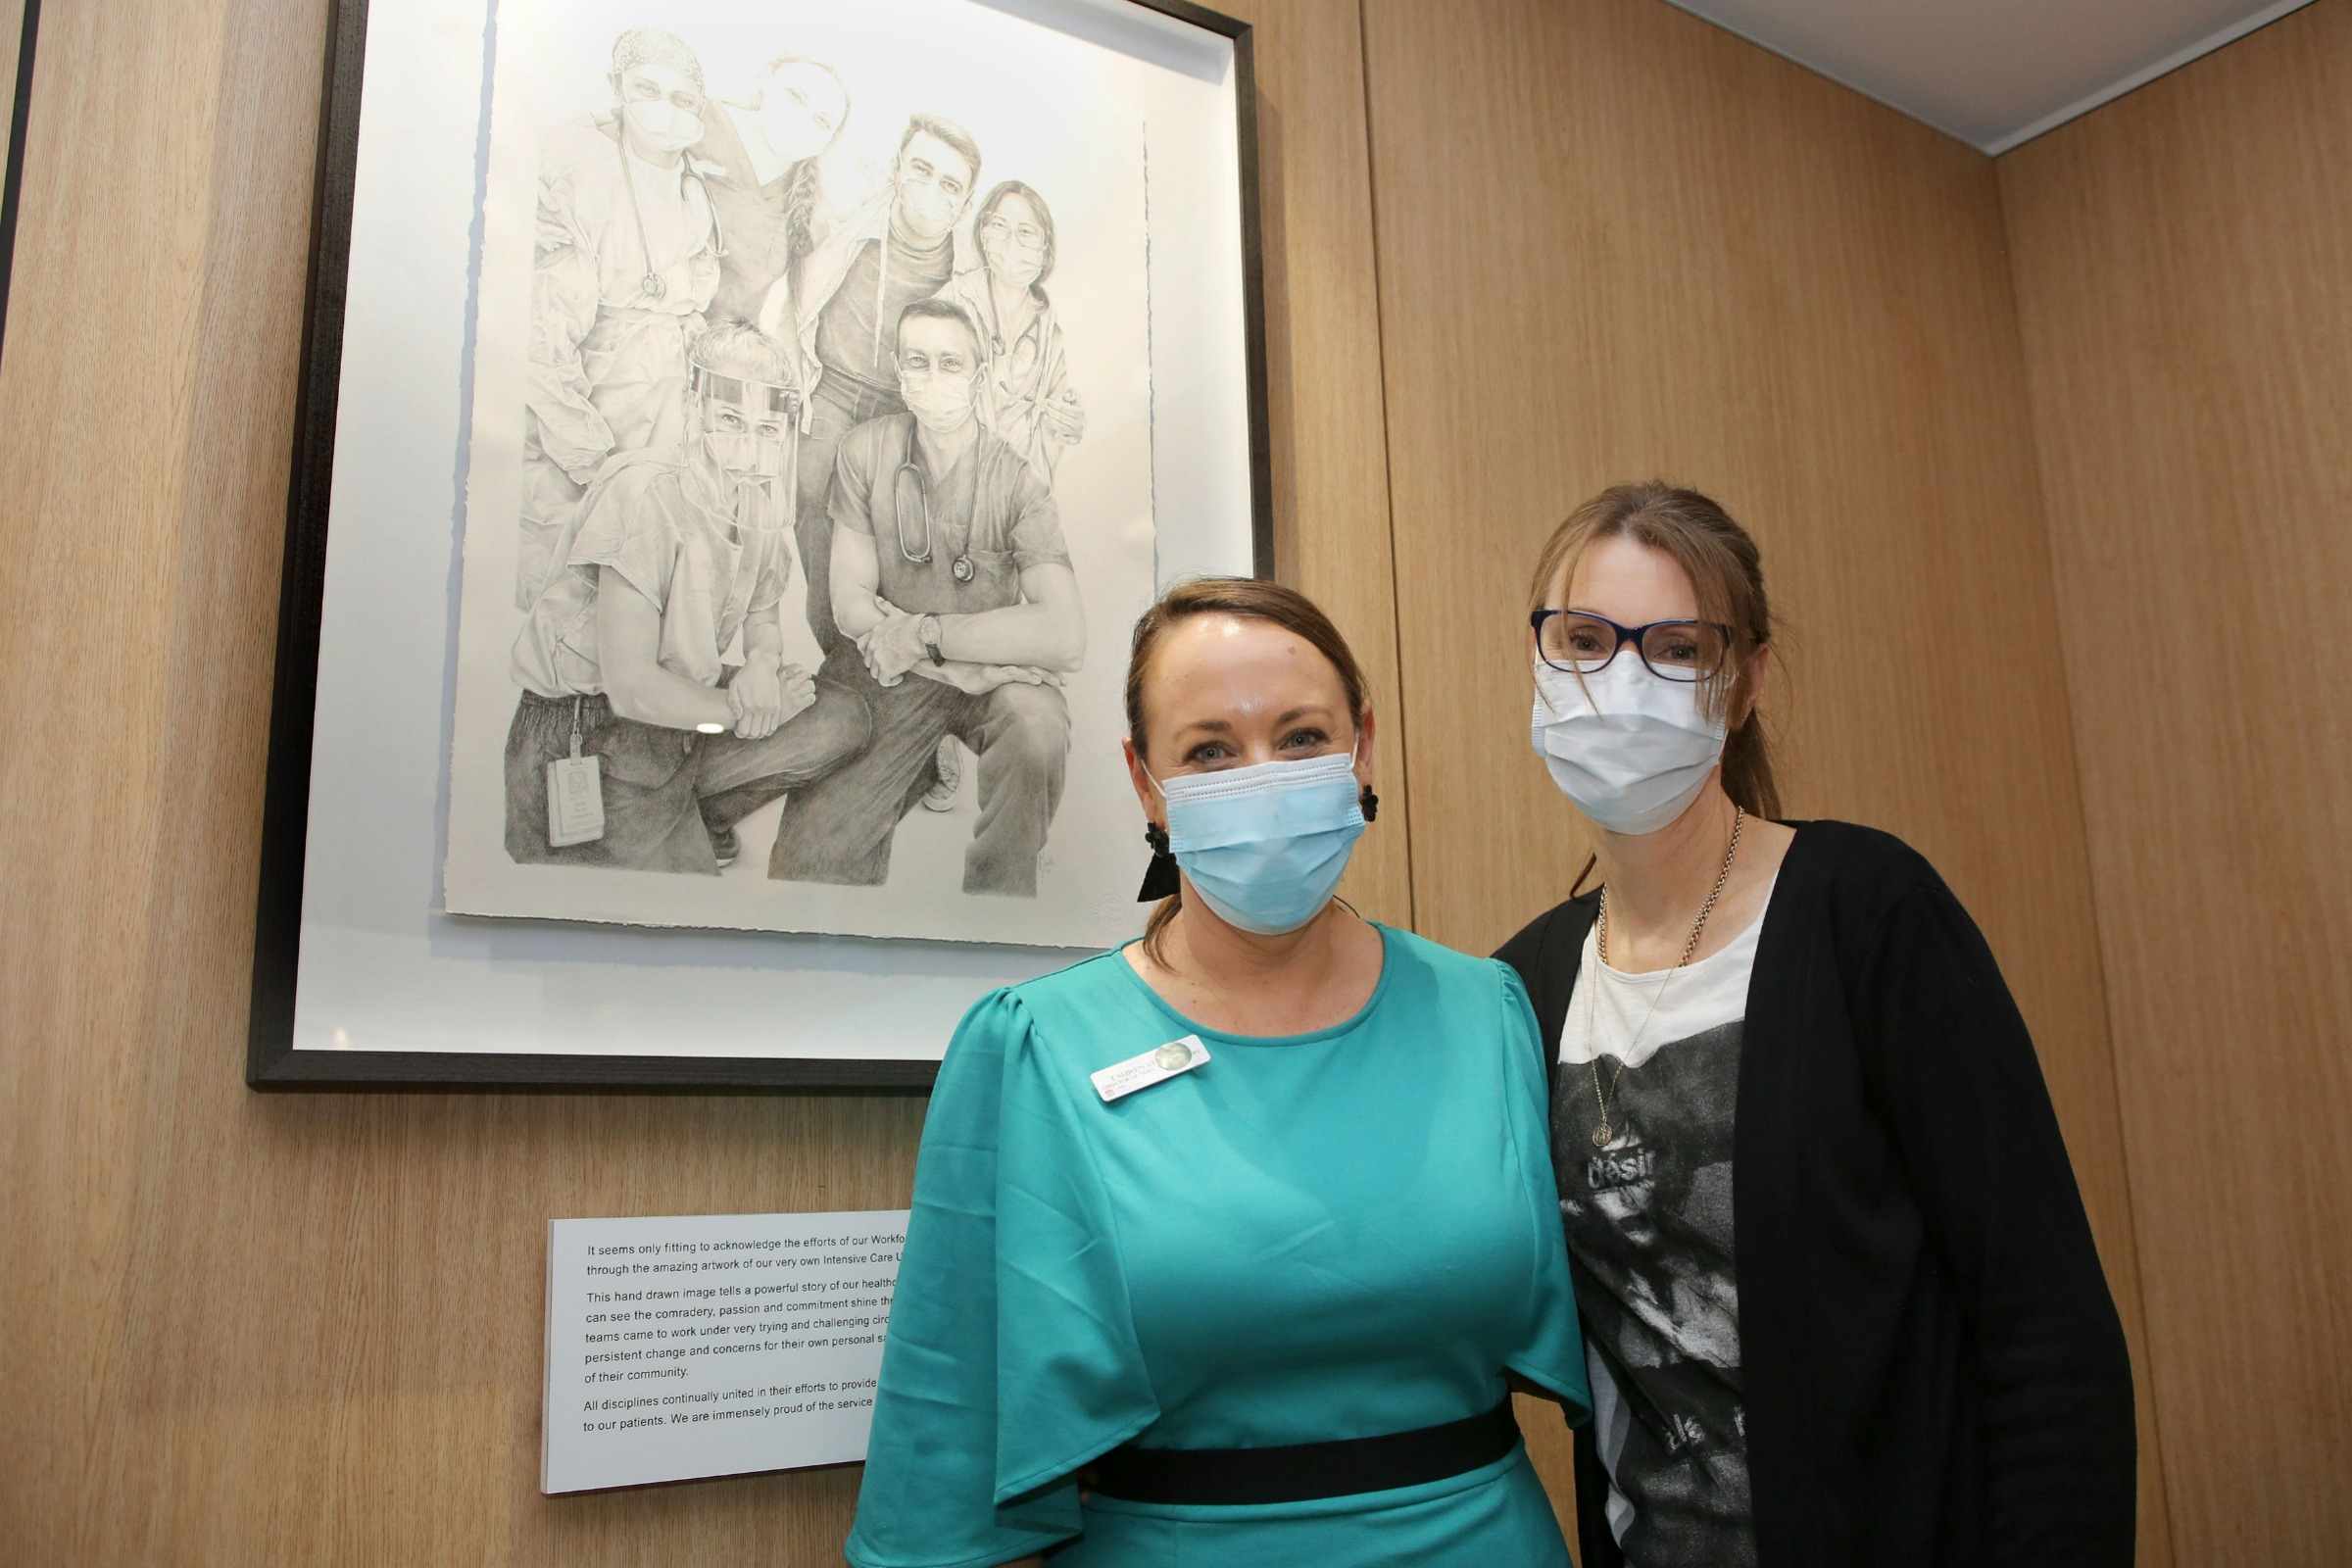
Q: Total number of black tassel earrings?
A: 2